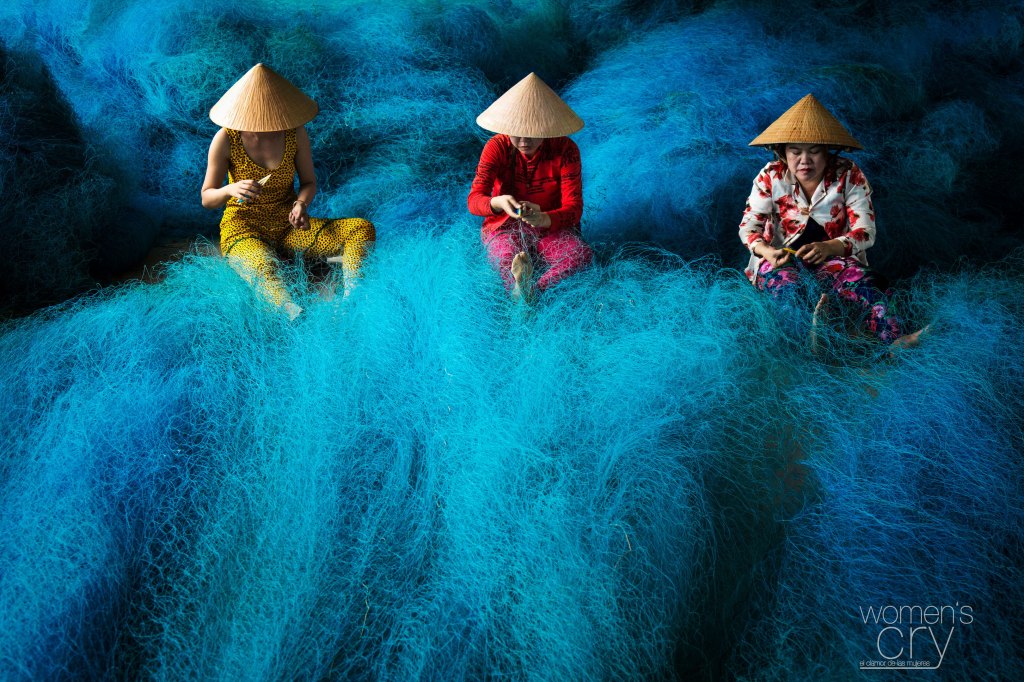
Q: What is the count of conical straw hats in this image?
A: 3